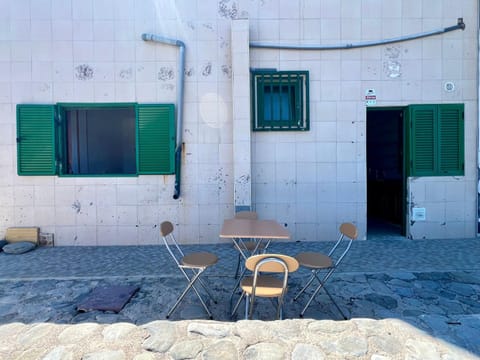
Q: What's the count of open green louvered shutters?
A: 2